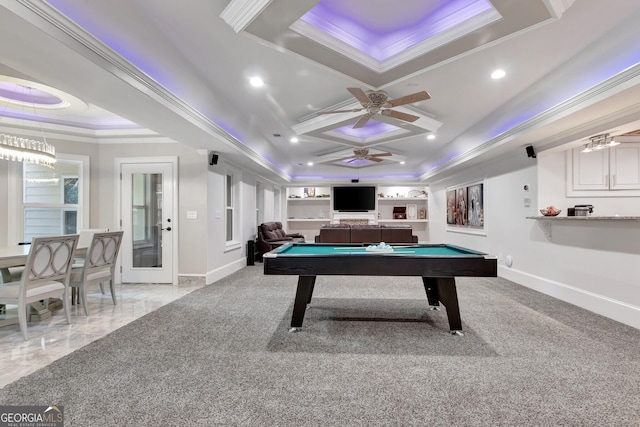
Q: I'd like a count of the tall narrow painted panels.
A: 3